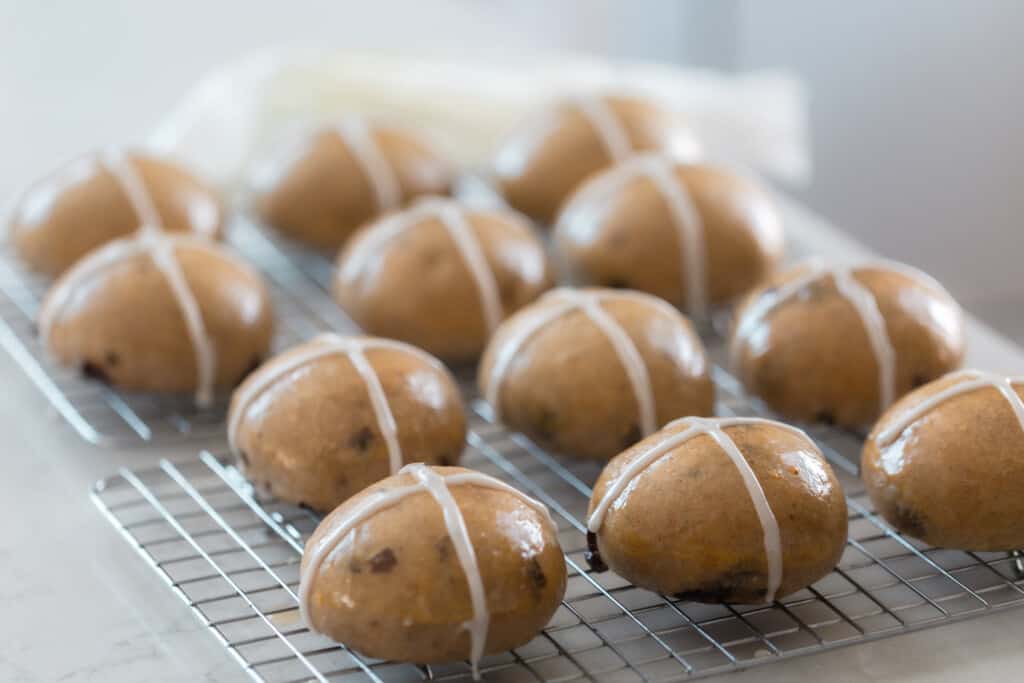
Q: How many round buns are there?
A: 12